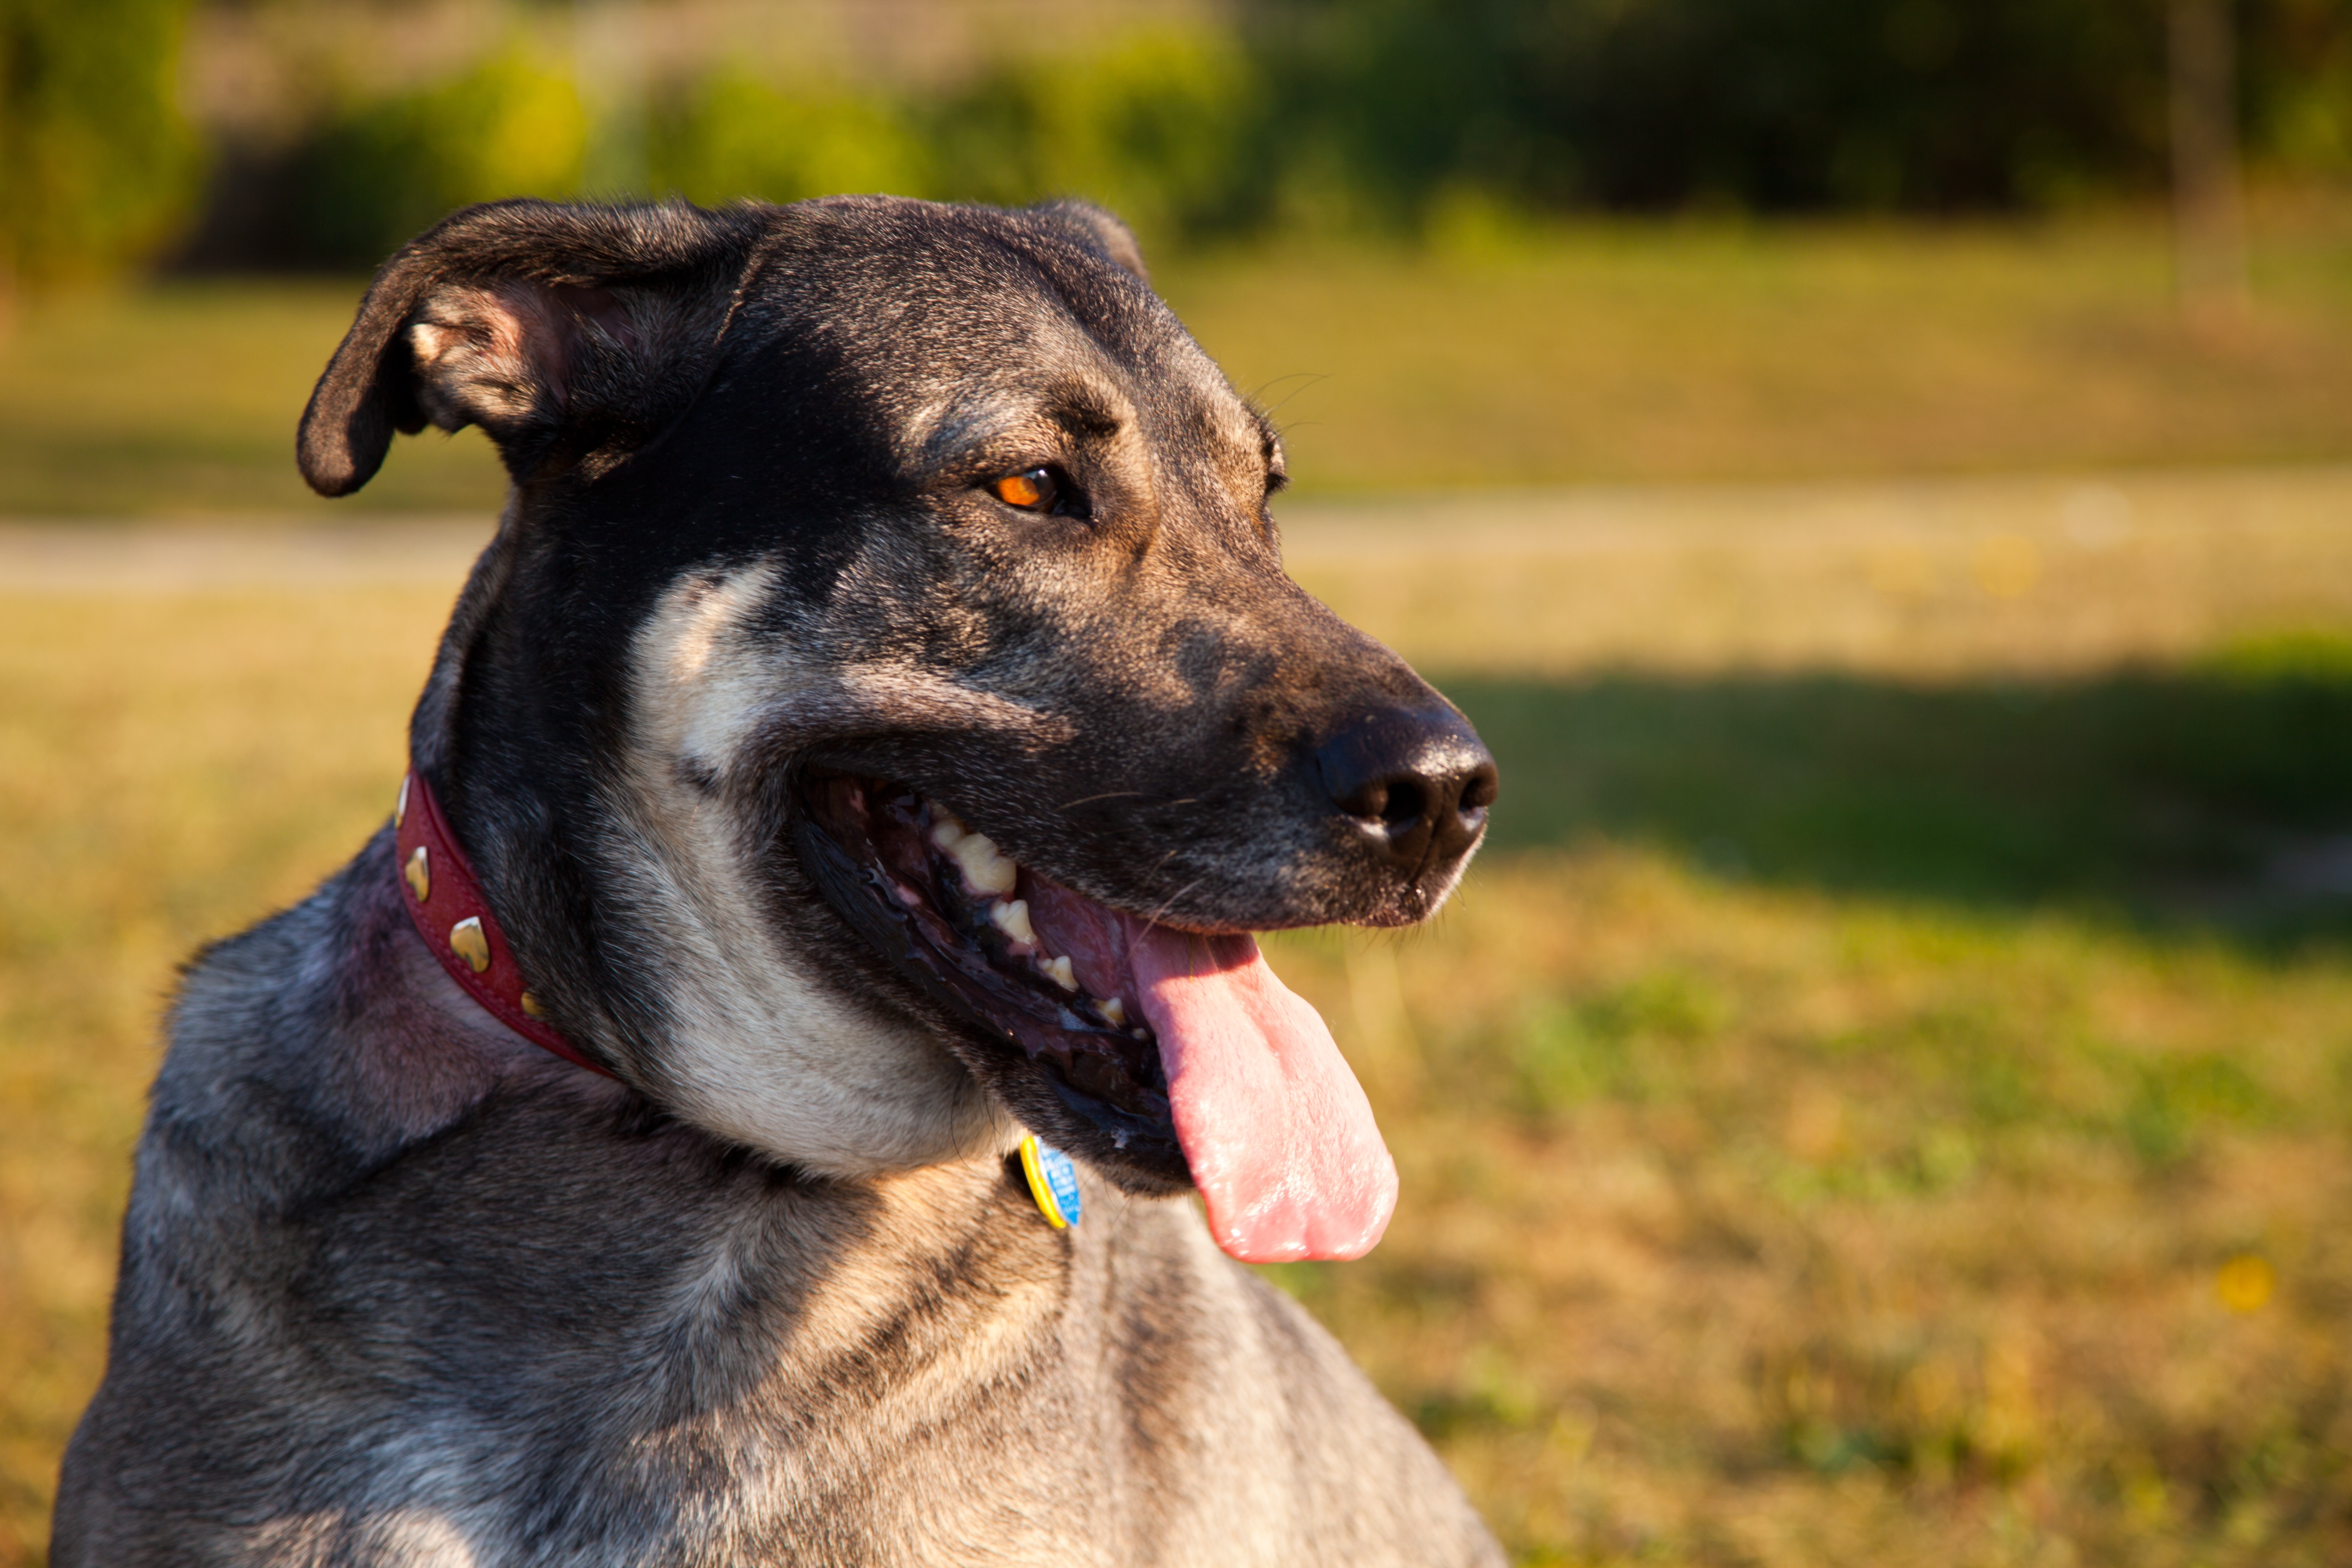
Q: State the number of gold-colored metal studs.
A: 4